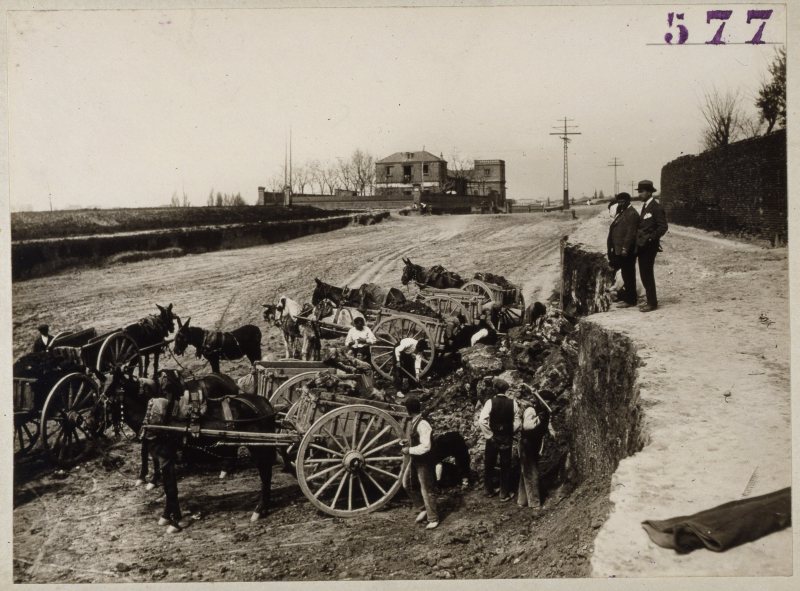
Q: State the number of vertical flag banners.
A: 0